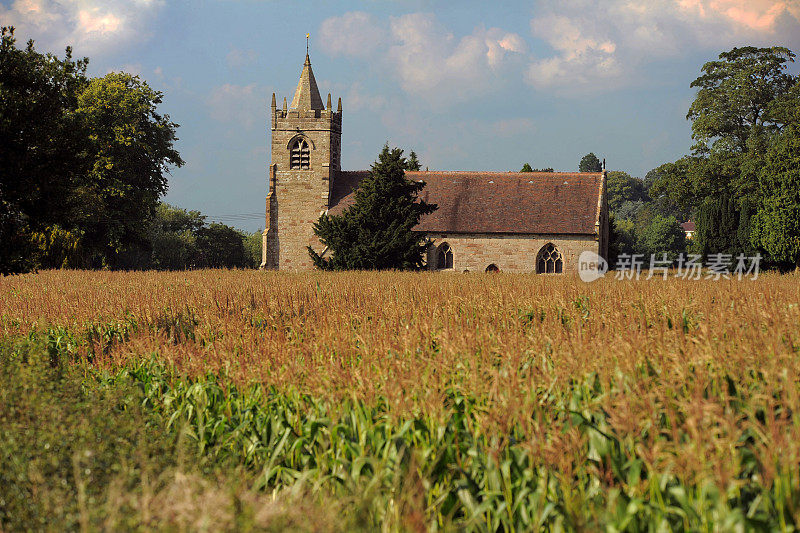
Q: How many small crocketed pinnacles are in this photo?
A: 4